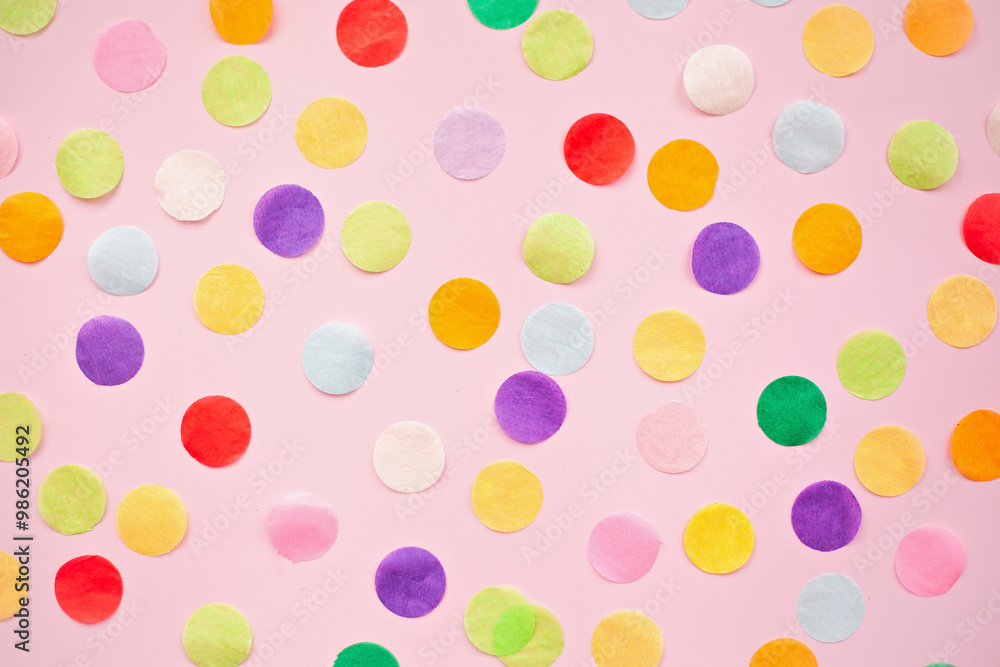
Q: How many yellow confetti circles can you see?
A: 11